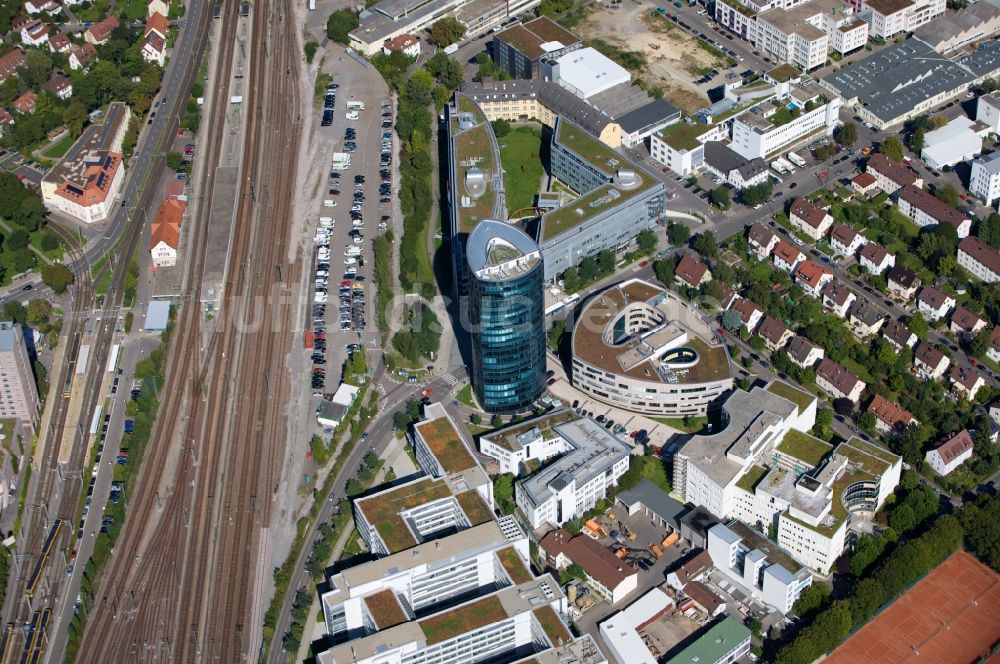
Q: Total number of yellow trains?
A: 5